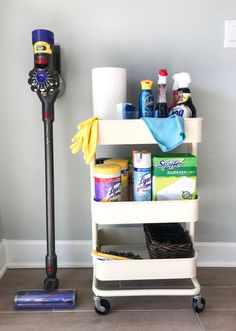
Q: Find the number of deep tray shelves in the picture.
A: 3